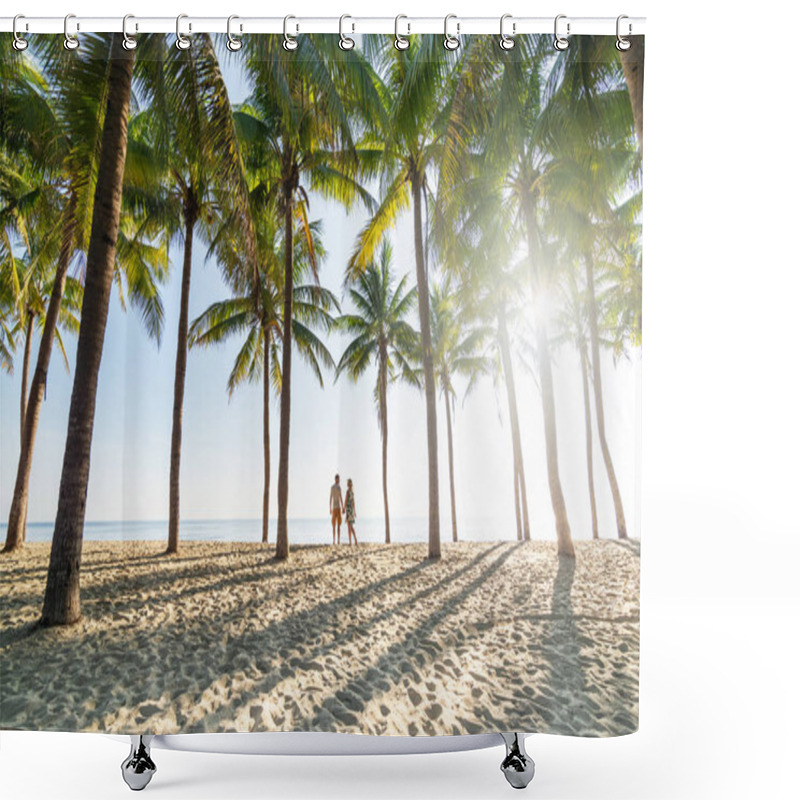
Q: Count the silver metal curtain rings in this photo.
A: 12